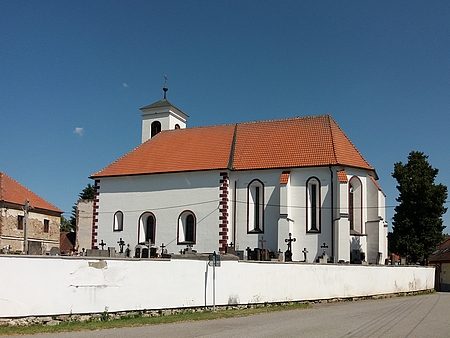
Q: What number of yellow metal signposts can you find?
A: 0